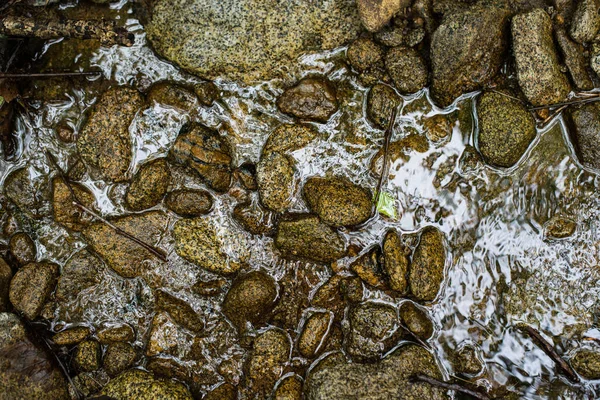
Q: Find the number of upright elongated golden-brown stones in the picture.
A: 2